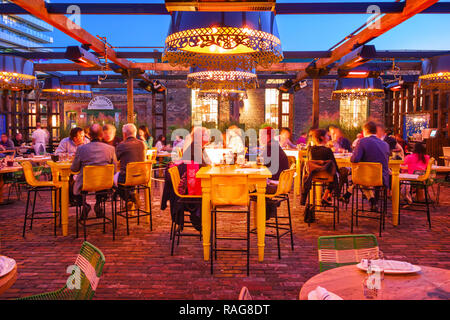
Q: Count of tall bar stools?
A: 9